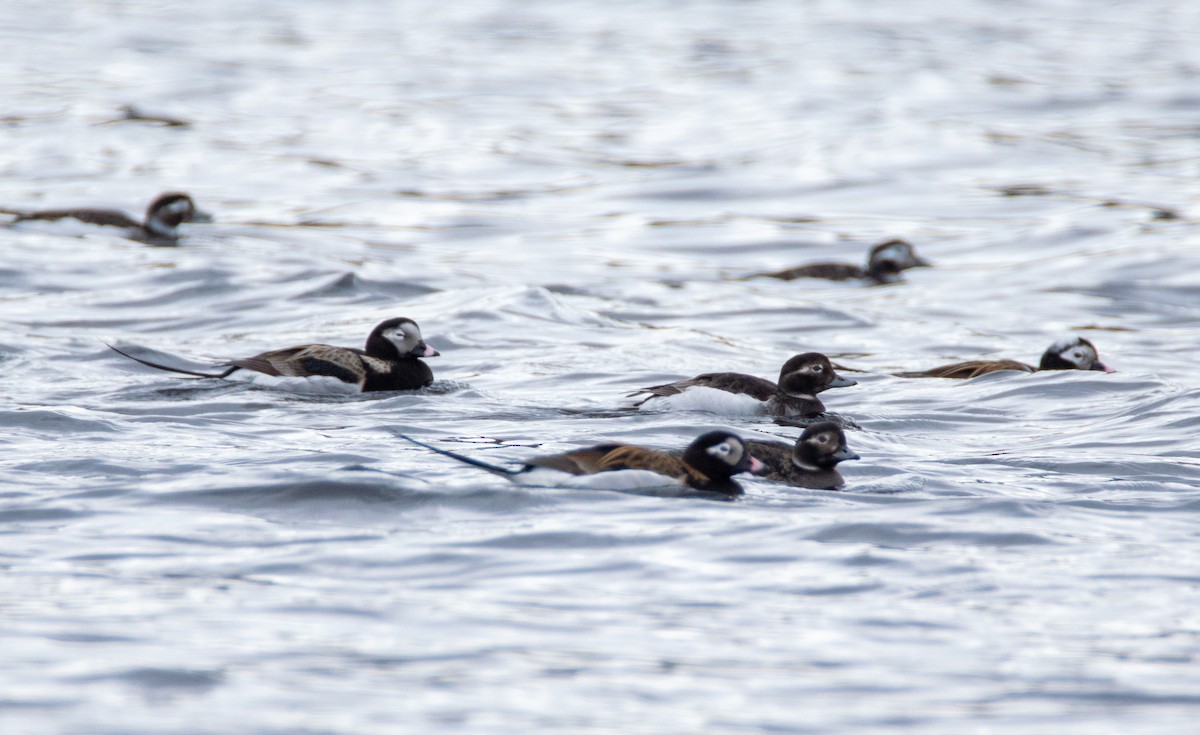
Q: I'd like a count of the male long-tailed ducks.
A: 3